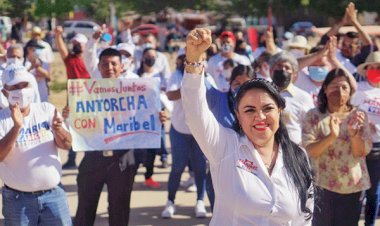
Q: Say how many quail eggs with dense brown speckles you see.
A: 0